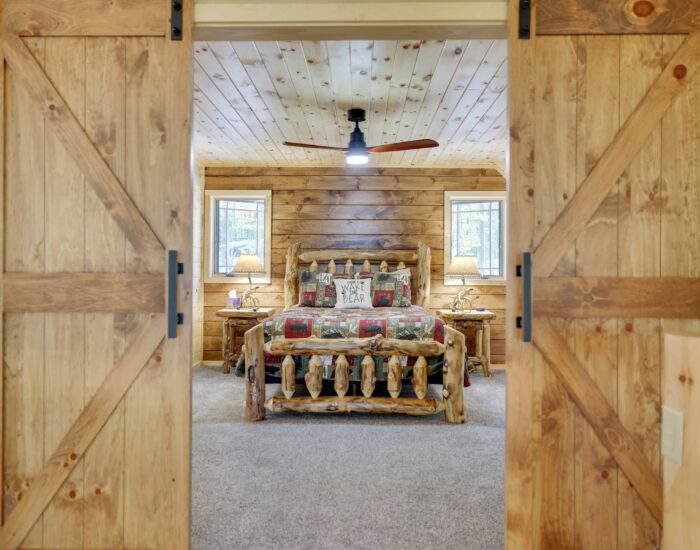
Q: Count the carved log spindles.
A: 12